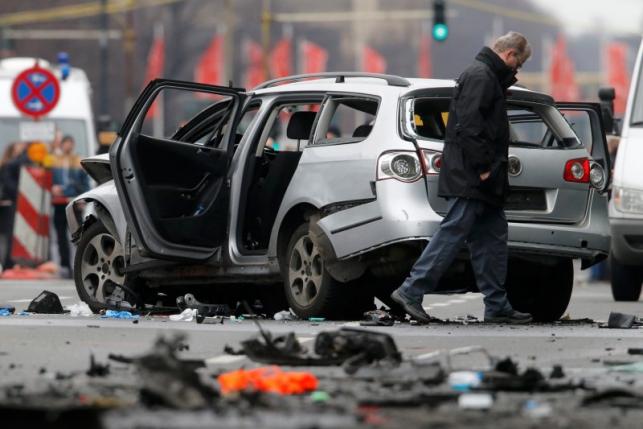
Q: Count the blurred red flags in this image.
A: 9